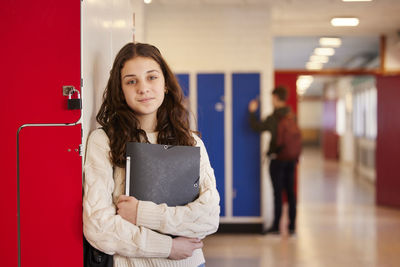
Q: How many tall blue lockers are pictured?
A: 3